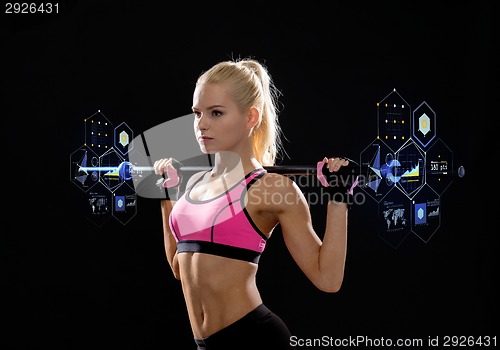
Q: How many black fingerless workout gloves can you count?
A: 2